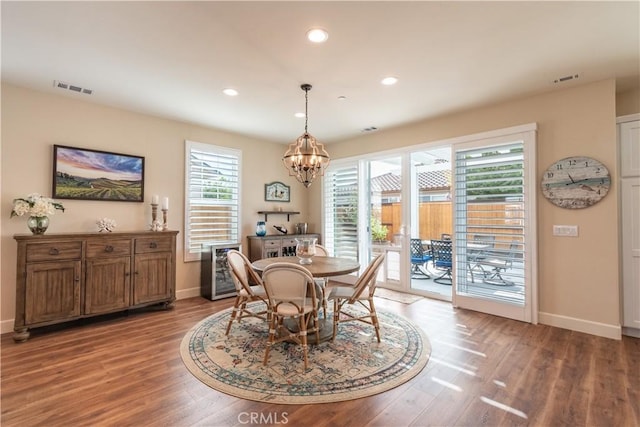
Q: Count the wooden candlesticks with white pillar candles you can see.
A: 2